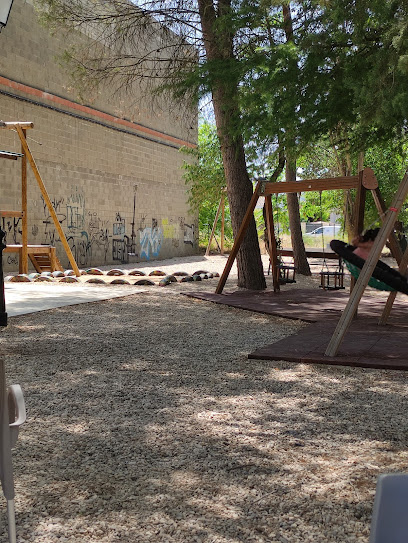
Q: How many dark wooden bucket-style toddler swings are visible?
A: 2